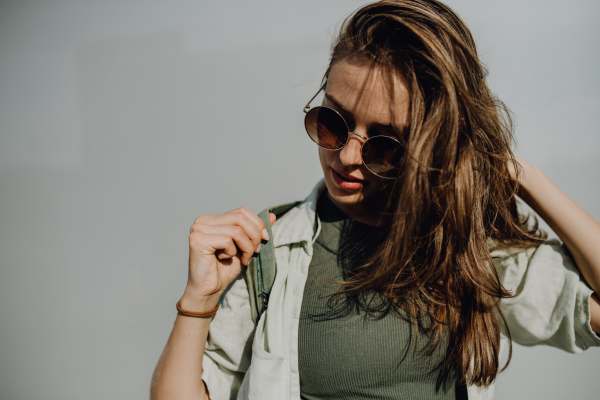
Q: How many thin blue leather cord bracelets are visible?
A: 0